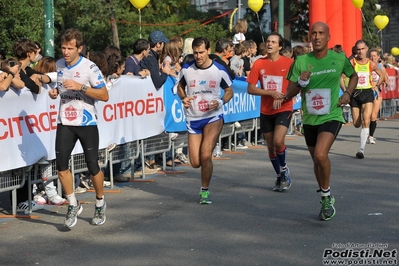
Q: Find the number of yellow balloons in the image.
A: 5